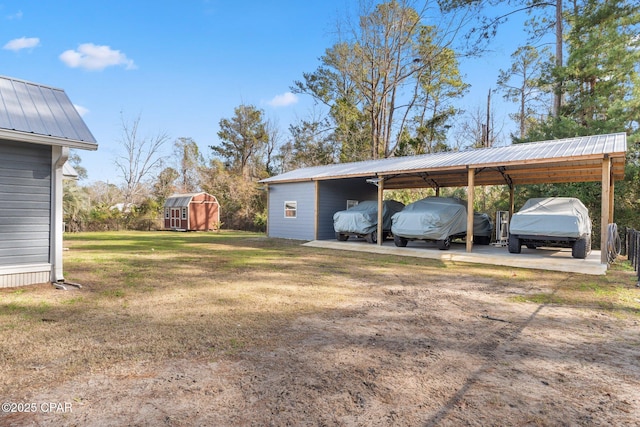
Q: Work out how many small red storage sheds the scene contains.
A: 1